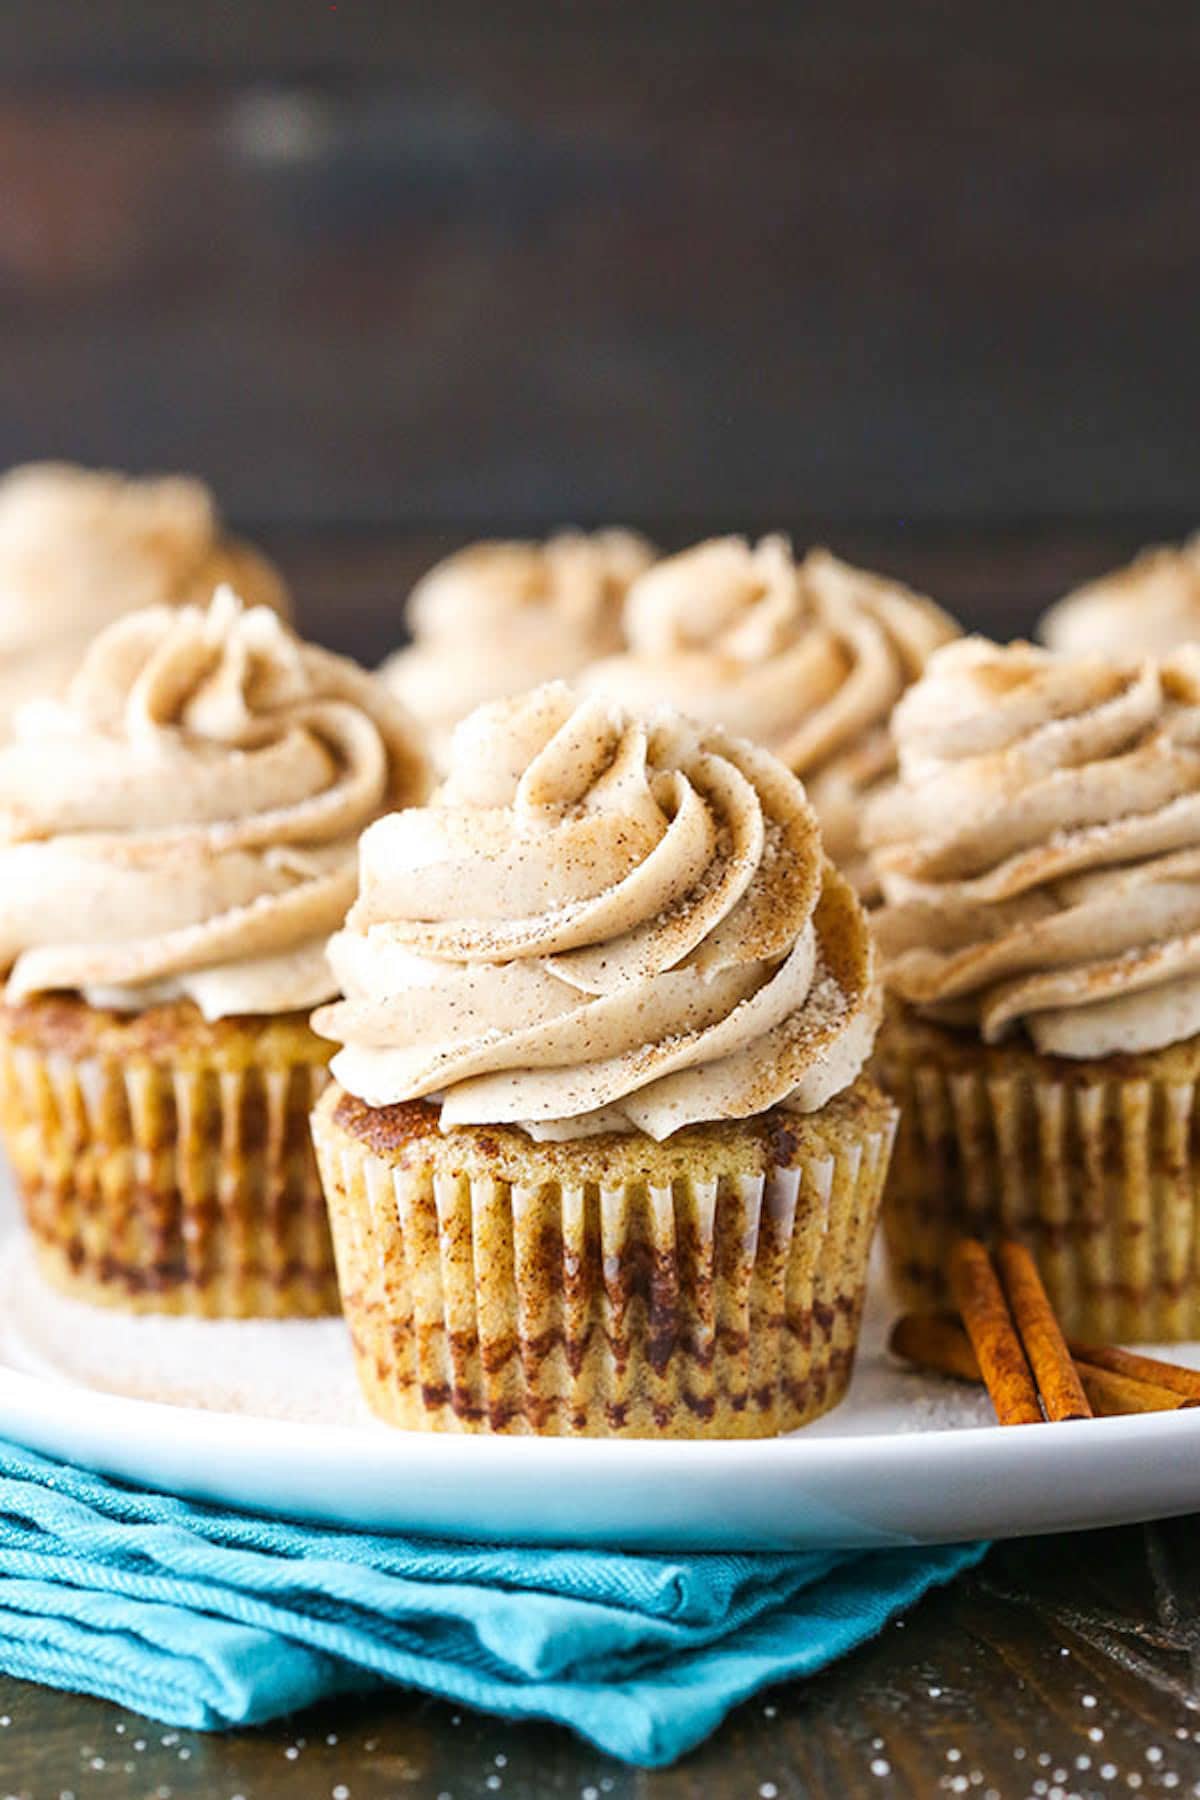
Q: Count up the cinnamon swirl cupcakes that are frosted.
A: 7